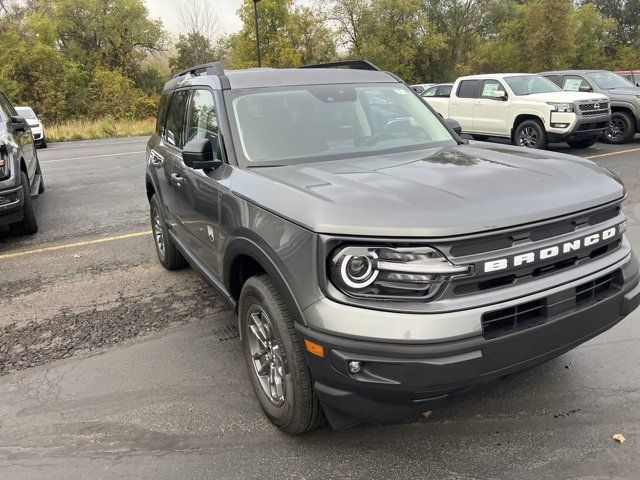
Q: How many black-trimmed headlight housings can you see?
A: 1